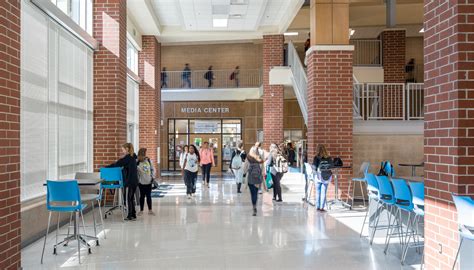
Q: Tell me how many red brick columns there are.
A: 7